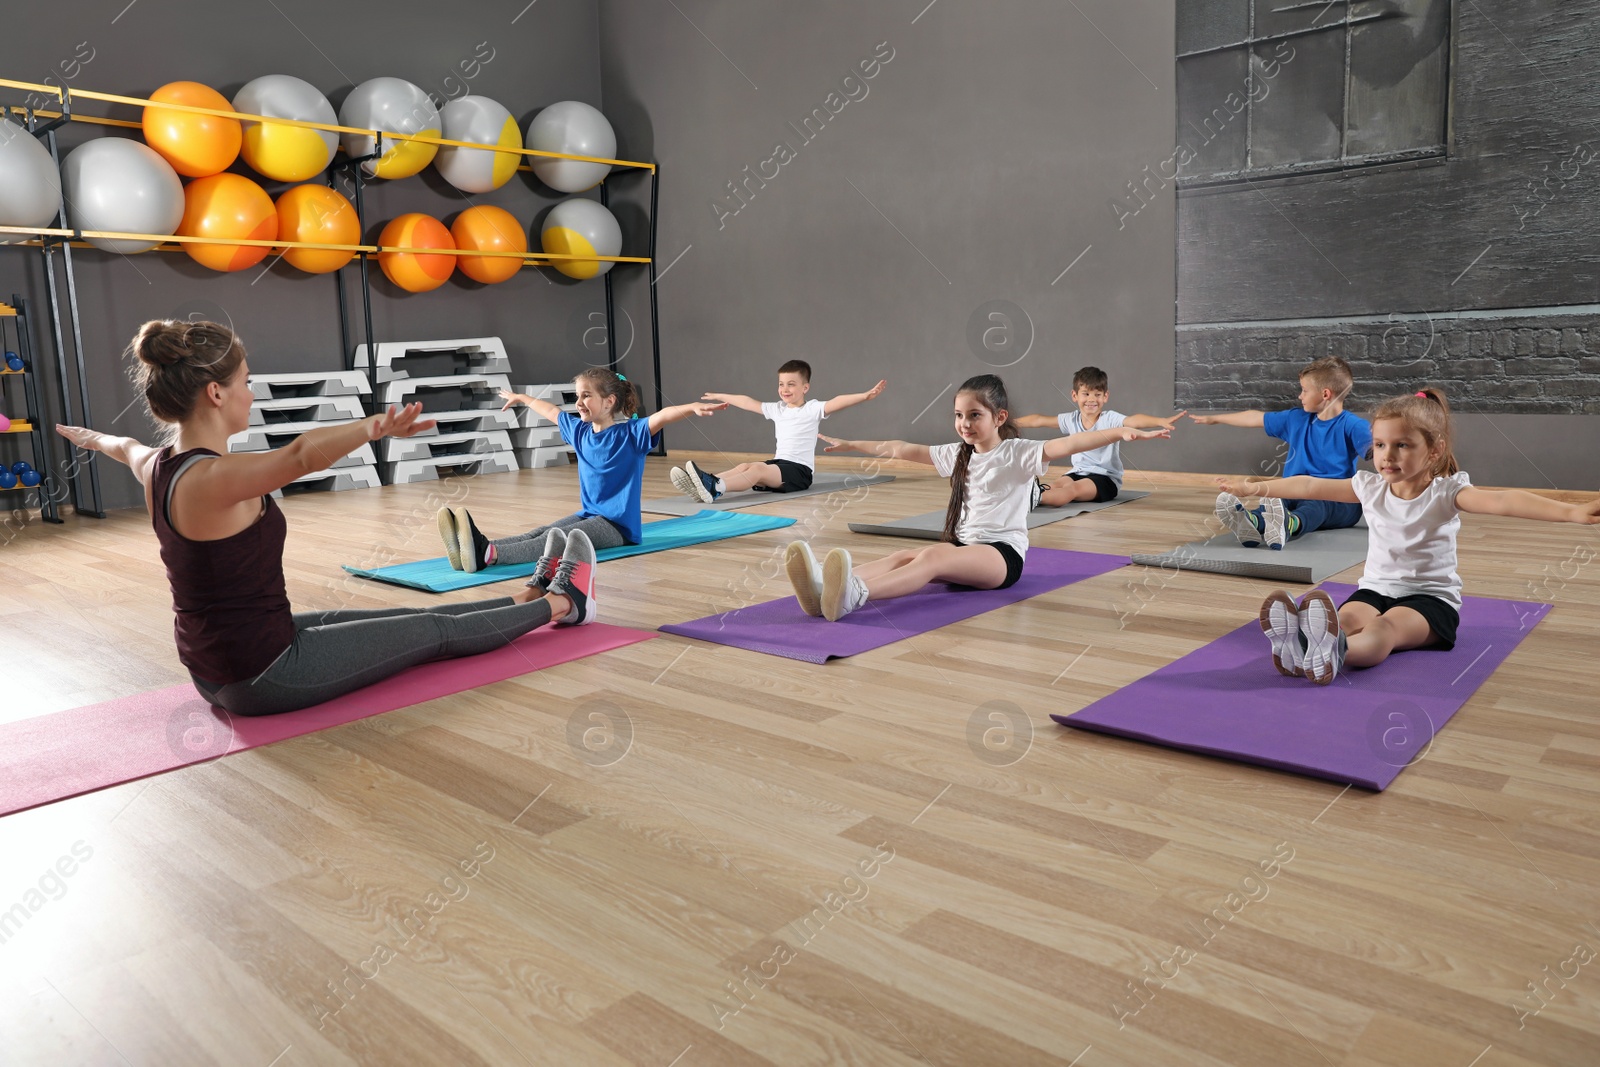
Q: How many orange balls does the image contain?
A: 5